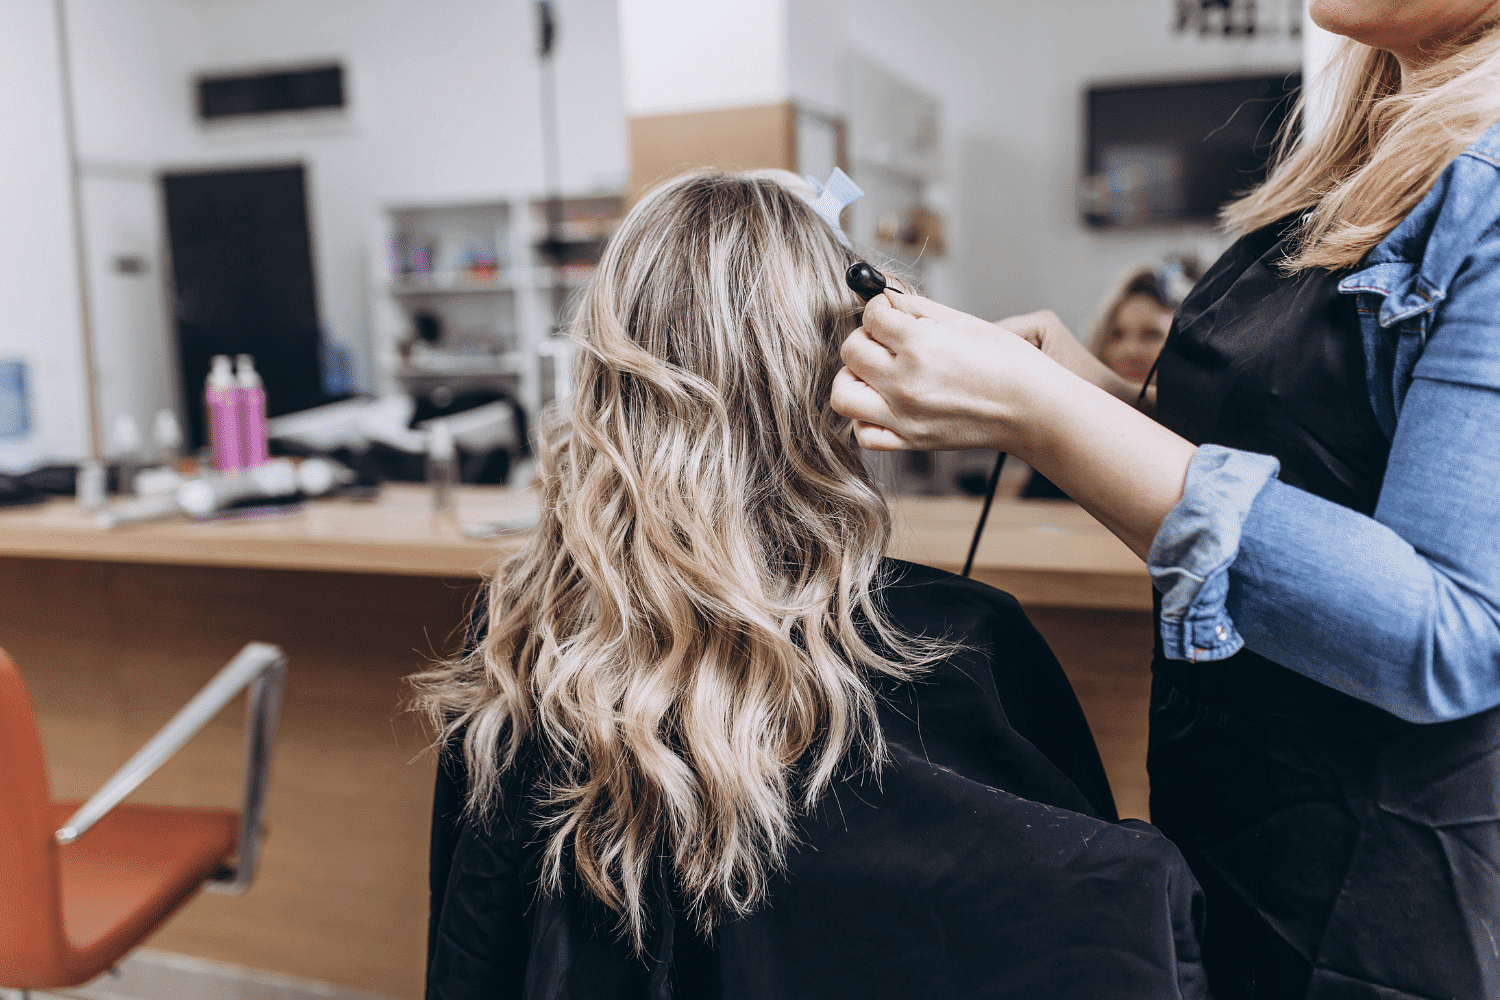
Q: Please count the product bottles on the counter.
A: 2